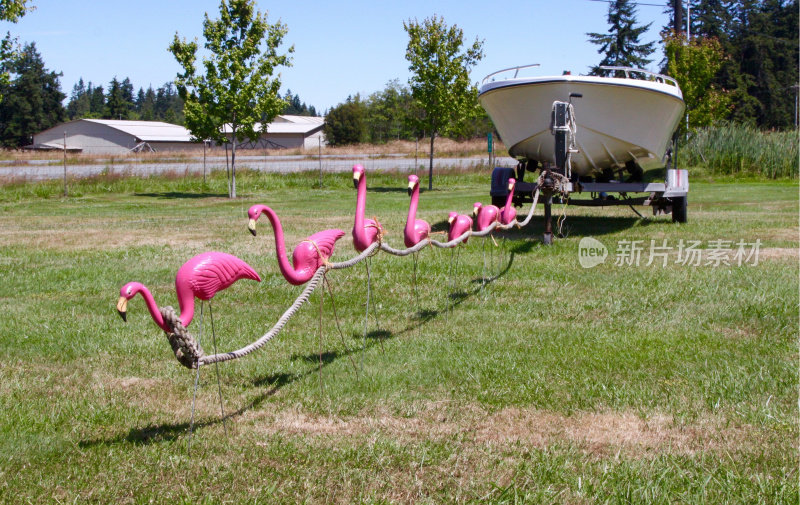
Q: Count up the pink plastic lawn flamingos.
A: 7